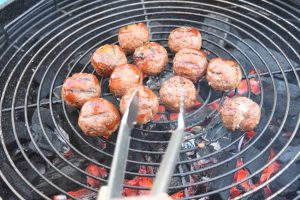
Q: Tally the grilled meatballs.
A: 12